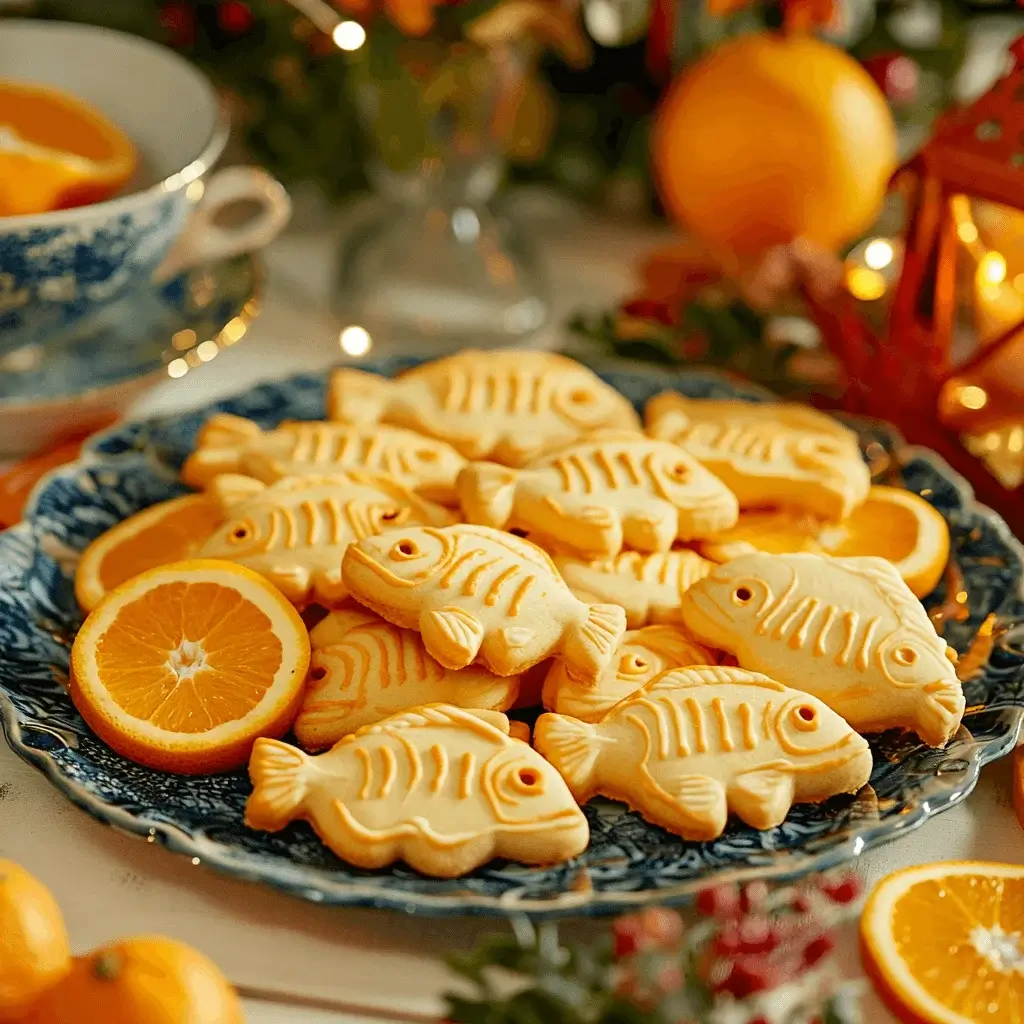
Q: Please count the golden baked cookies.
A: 12